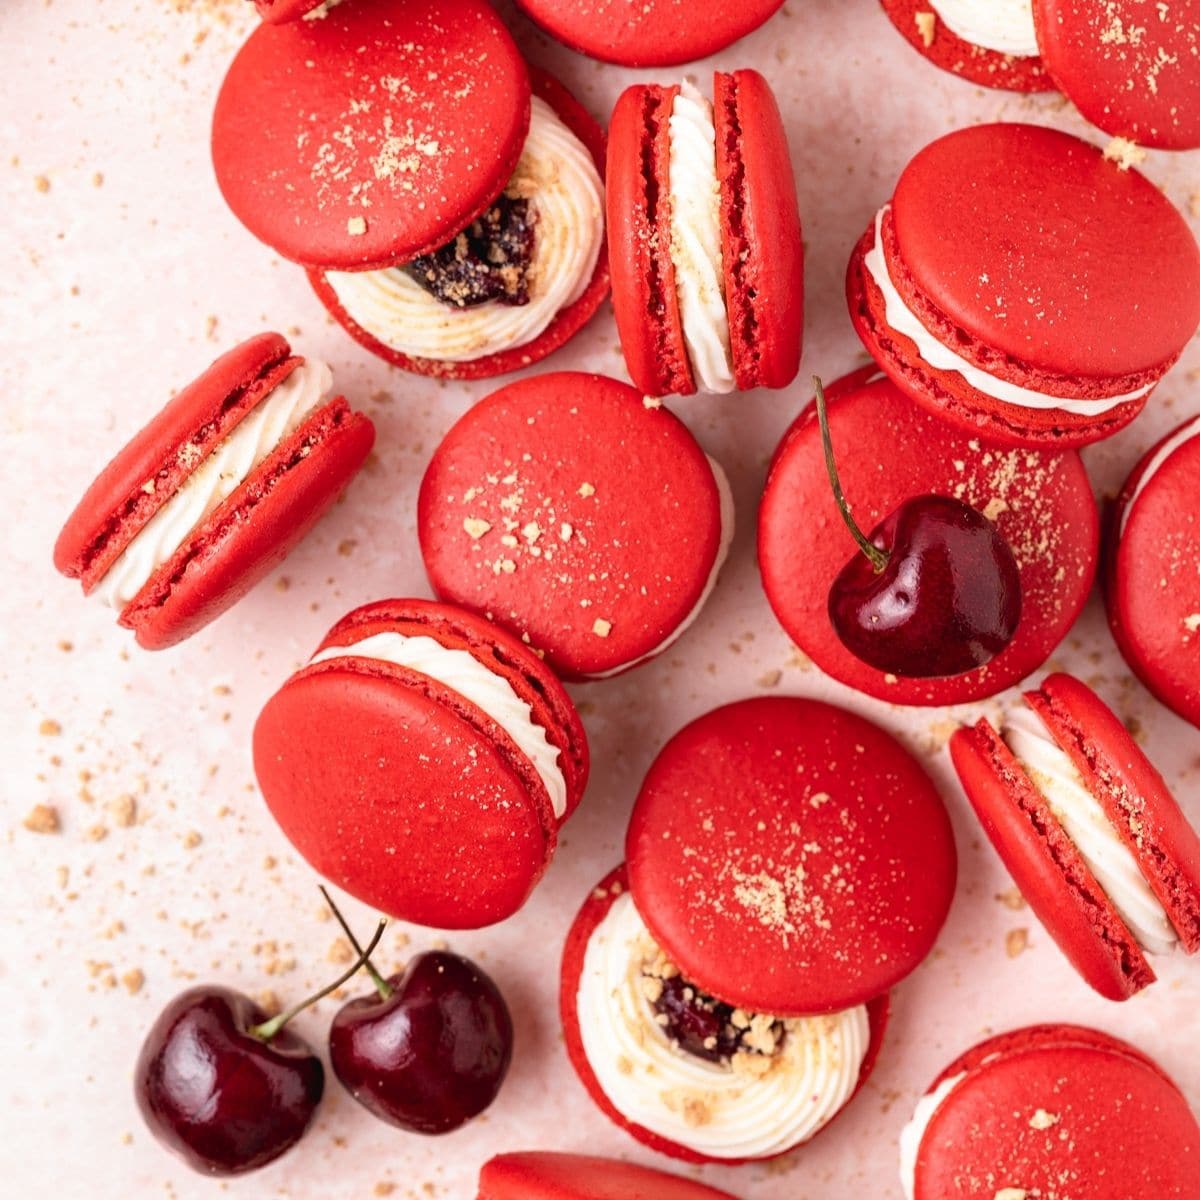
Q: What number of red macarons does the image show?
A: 15